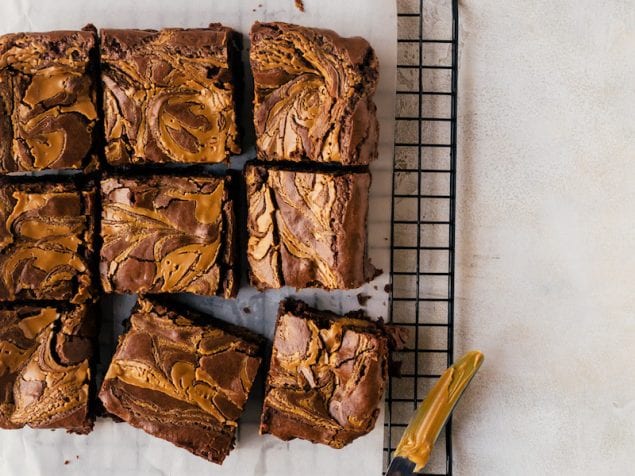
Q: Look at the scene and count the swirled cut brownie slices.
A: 9